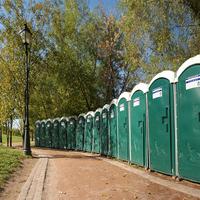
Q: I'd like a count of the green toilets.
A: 15